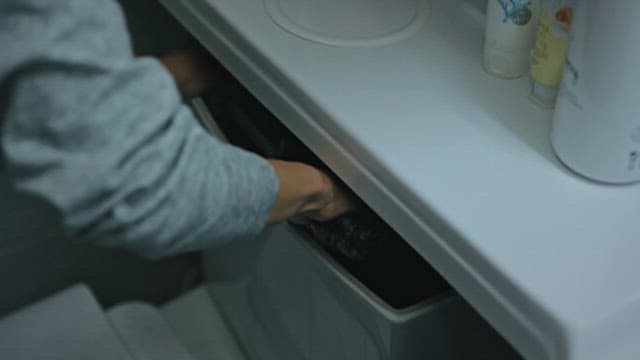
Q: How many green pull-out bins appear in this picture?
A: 0